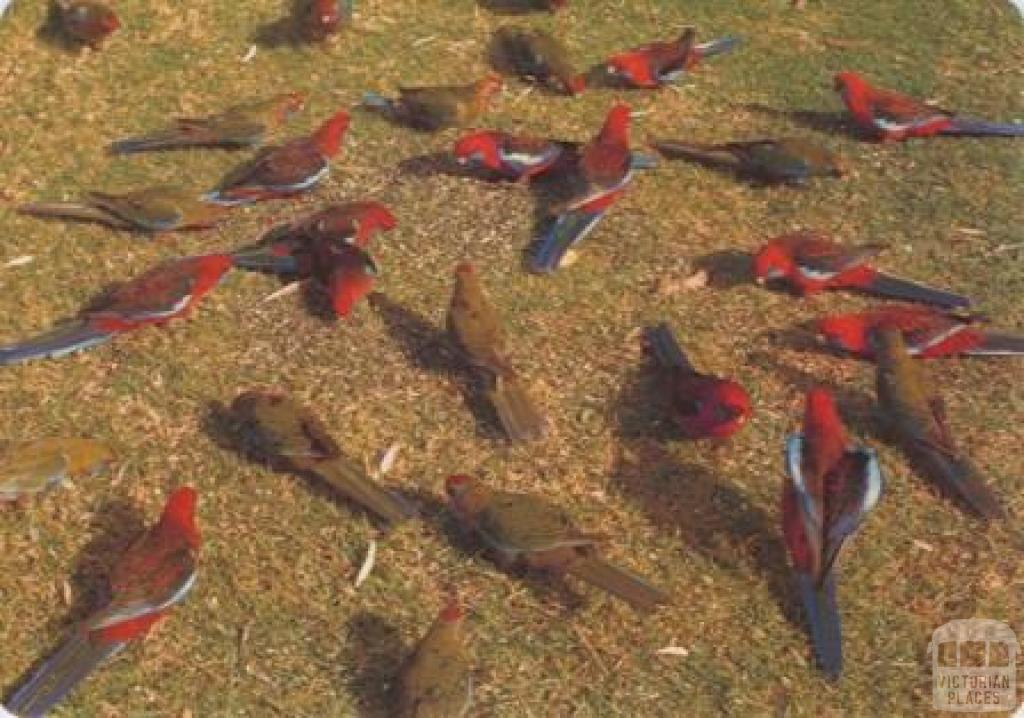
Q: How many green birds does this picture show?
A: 11